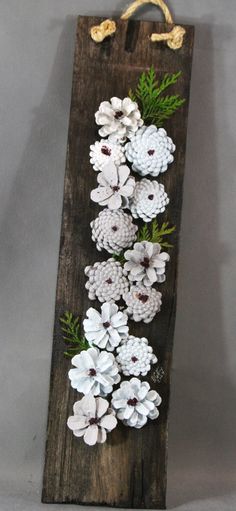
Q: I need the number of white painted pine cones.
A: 14